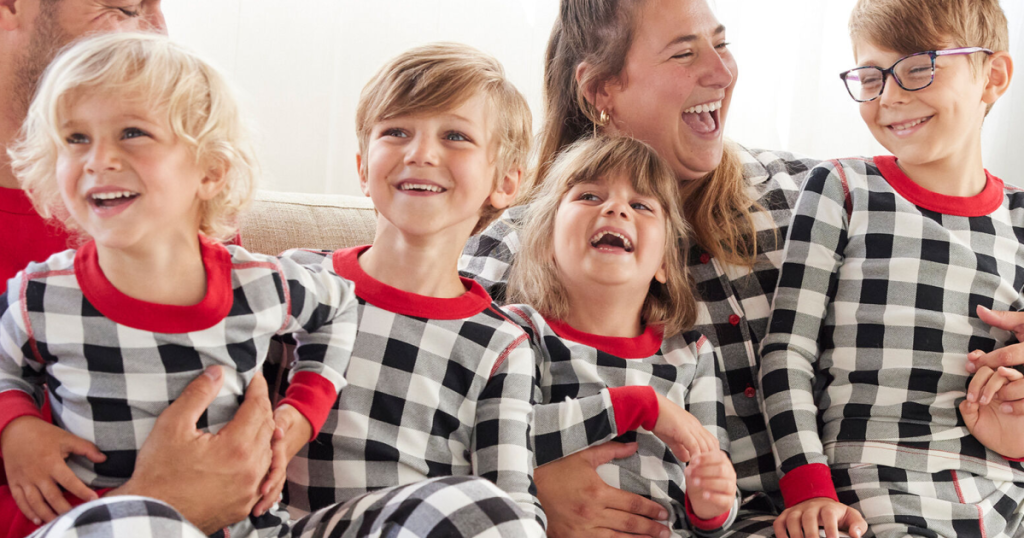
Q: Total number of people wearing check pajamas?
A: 5